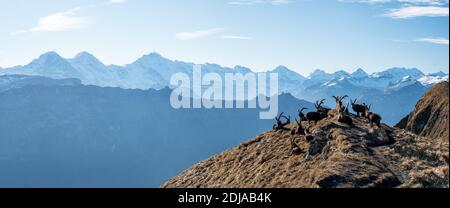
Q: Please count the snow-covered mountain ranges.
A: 1